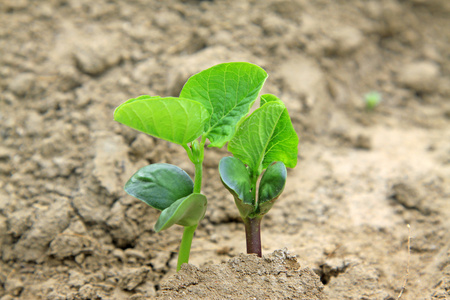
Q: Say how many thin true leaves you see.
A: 4